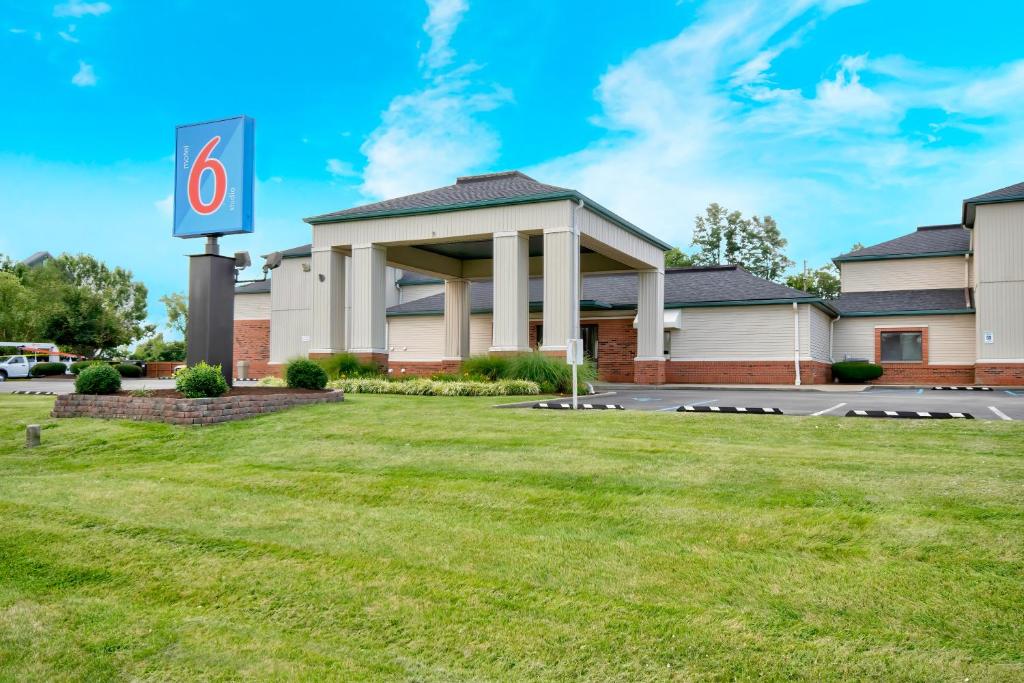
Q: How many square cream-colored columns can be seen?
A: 6